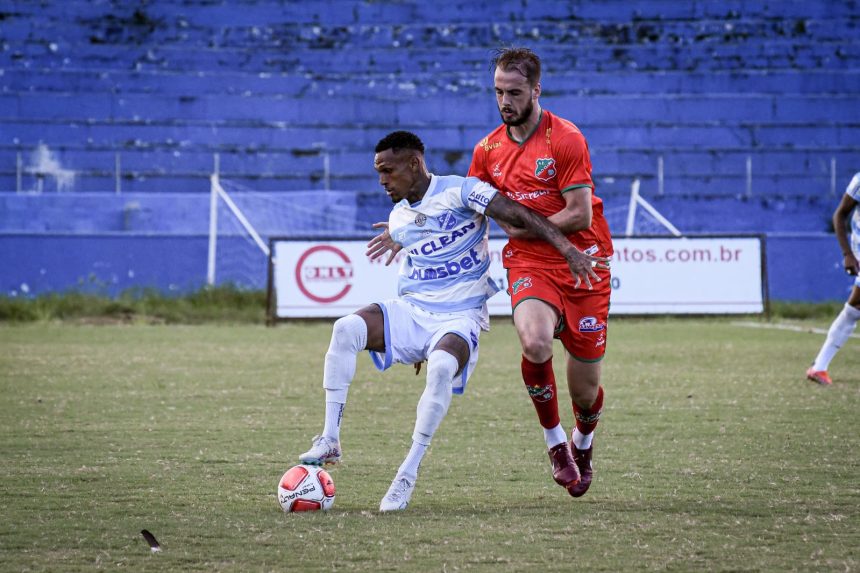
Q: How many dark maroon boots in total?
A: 2